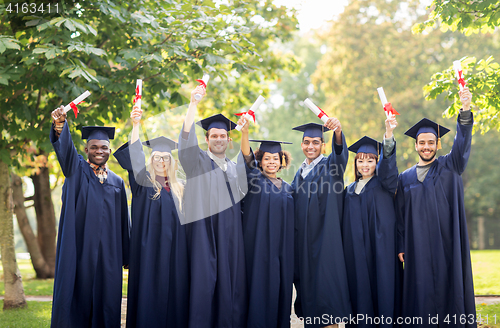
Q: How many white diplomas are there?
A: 7